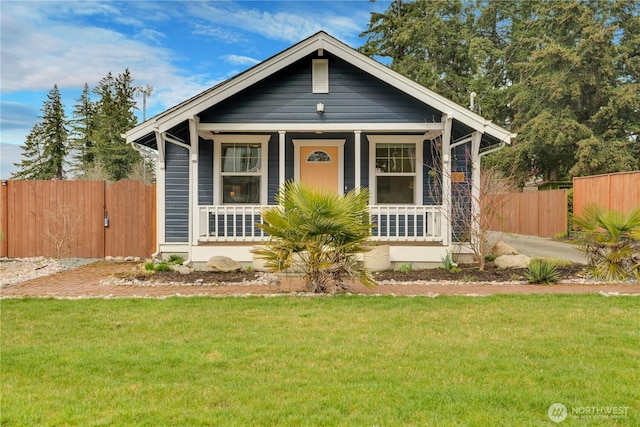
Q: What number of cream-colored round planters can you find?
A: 2